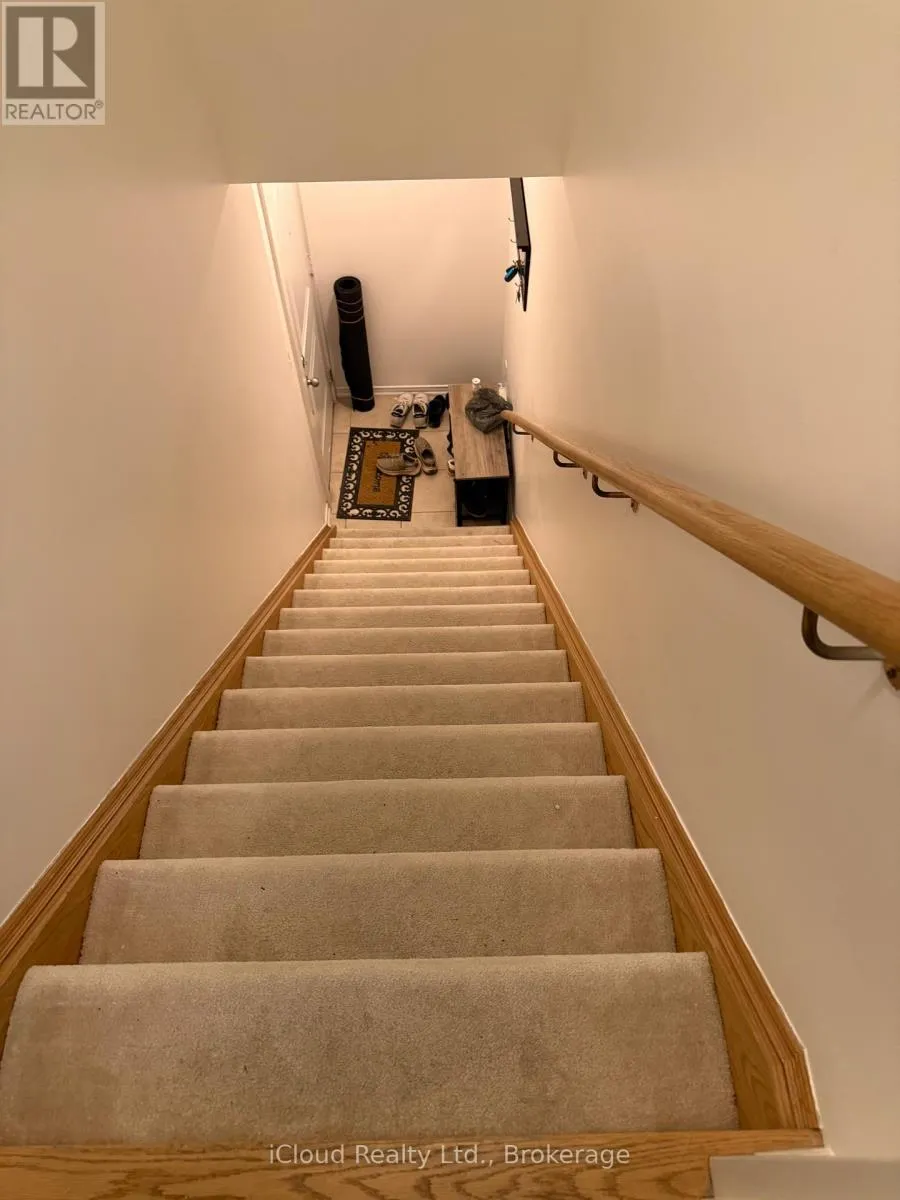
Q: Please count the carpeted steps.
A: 14